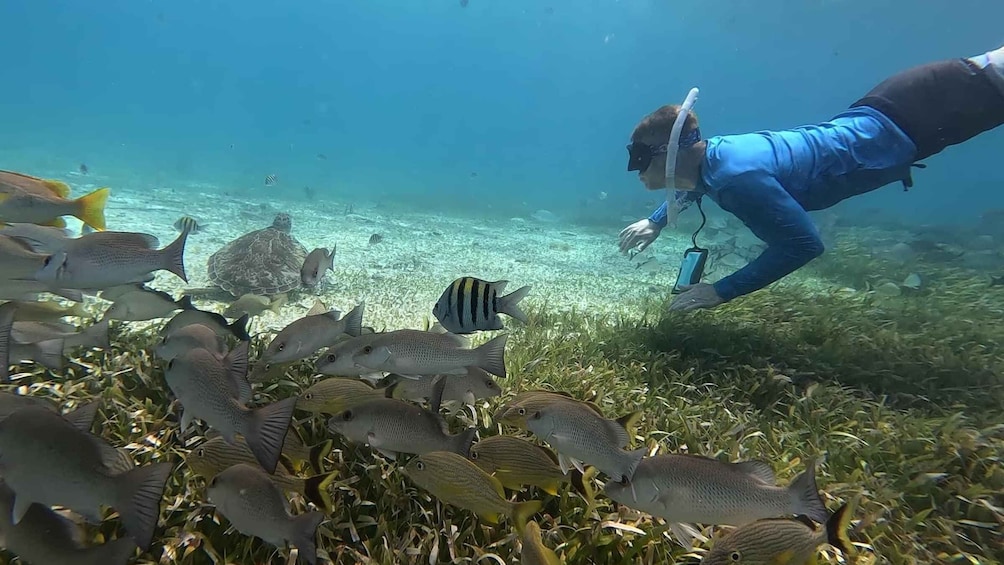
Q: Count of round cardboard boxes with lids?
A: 0